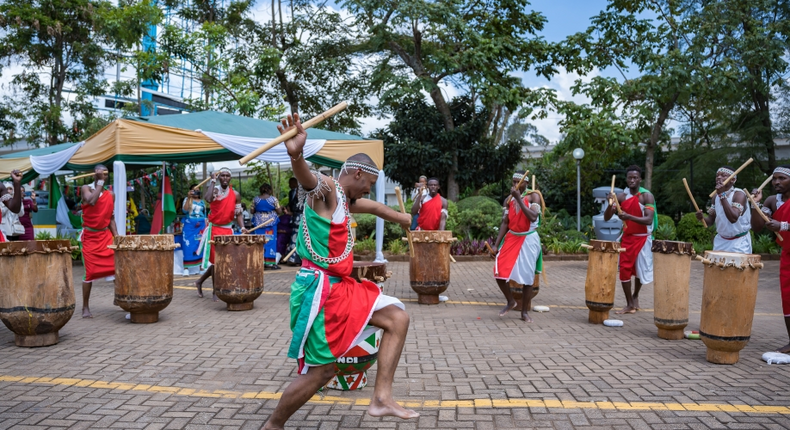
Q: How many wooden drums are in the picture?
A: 9